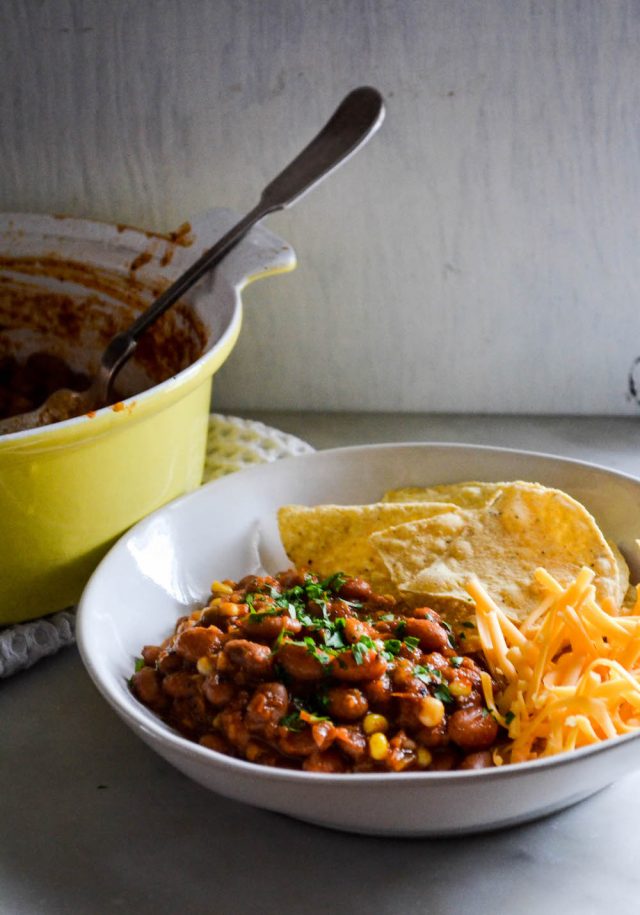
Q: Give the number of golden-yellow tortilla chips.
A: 3